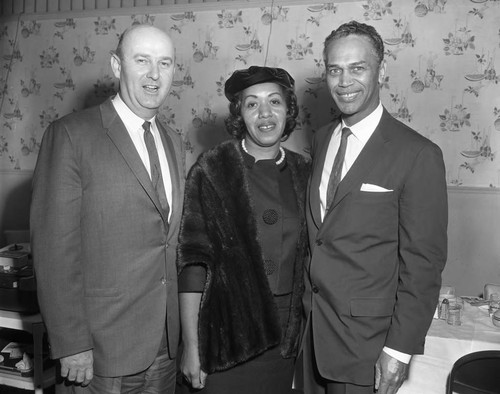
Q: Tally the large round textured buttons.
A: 2